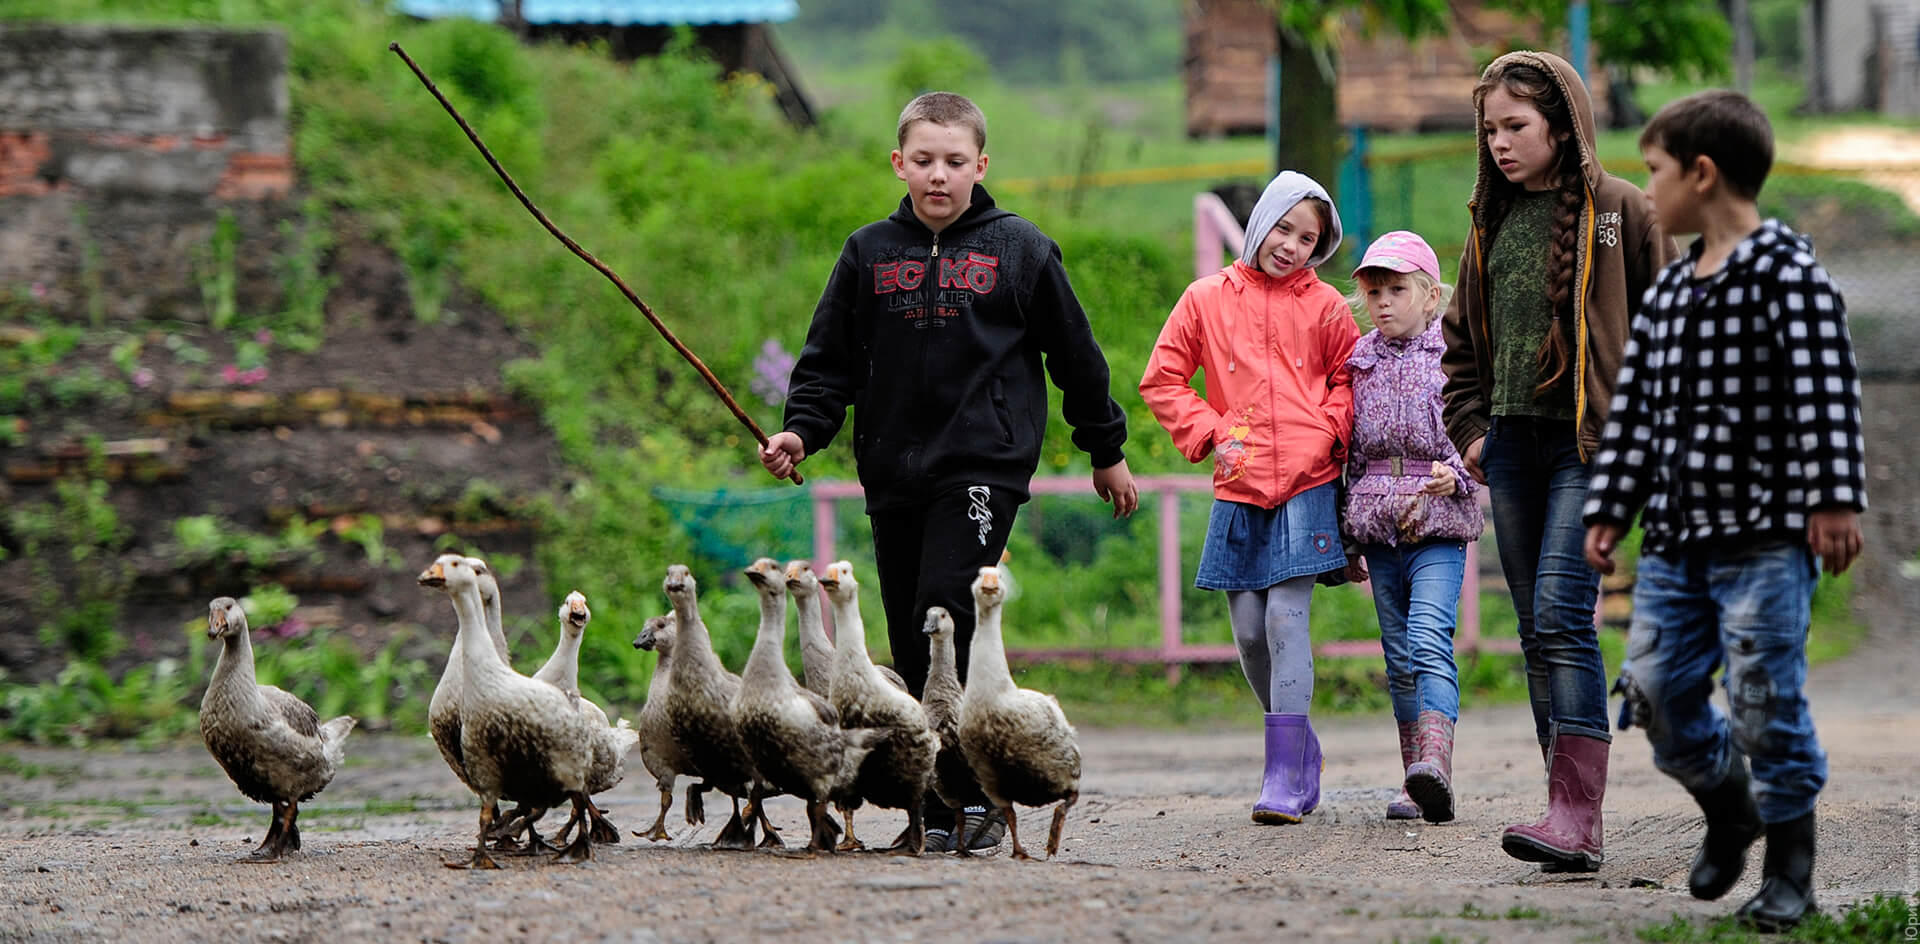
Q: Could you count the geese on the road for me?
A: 11